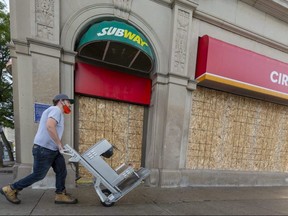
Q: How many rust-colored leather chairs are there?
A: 0